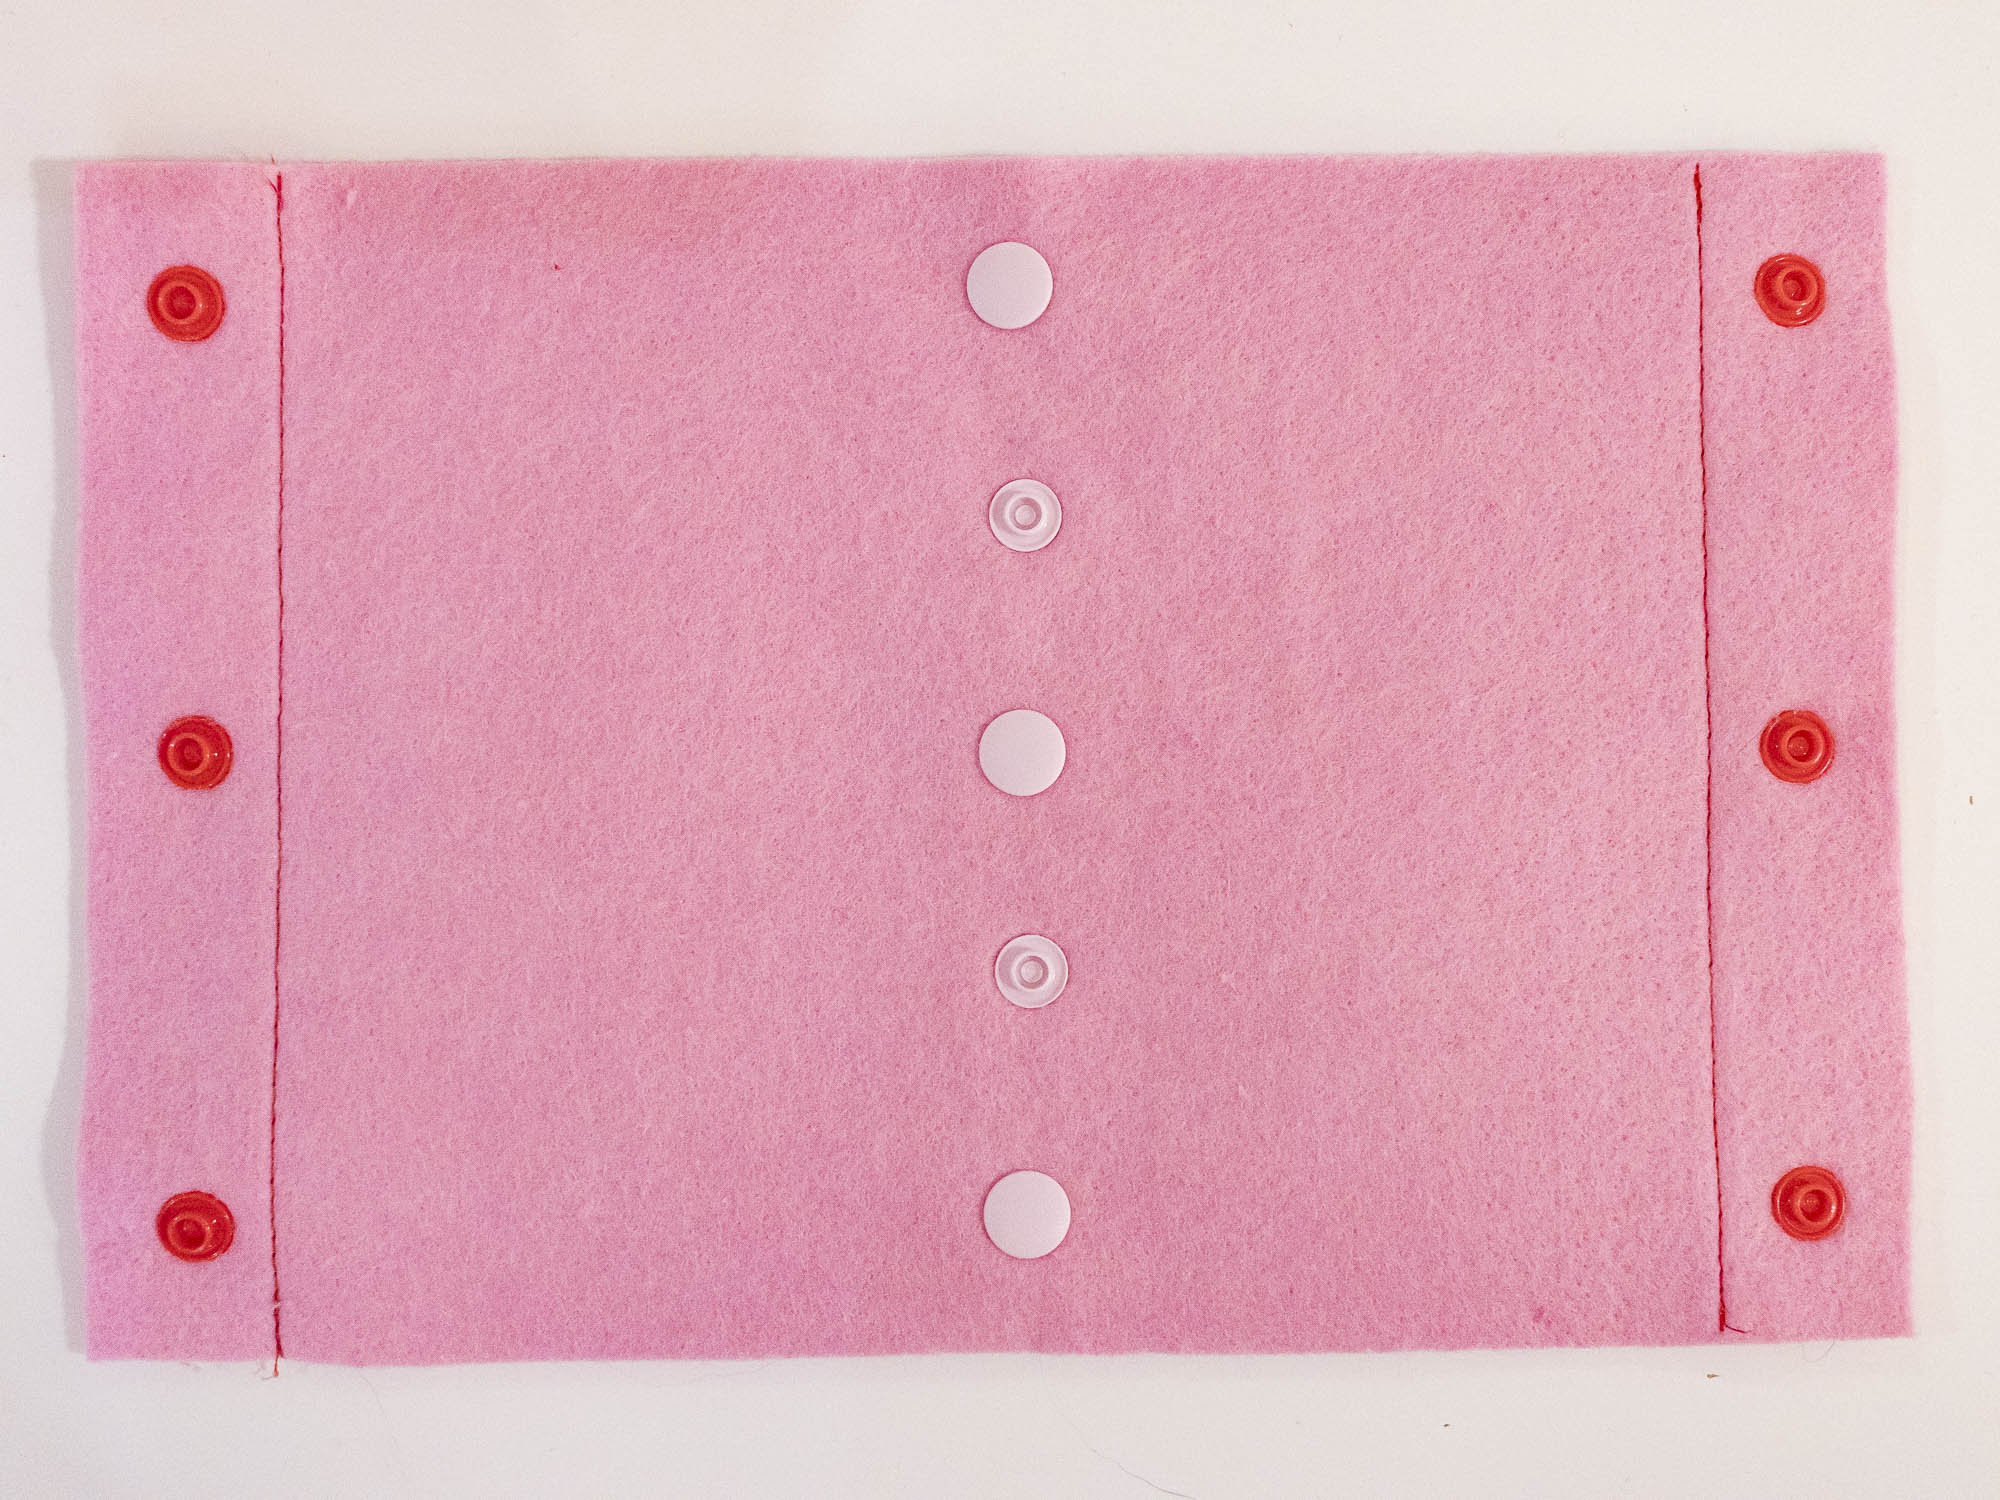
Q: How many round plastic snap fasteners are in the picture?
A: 11